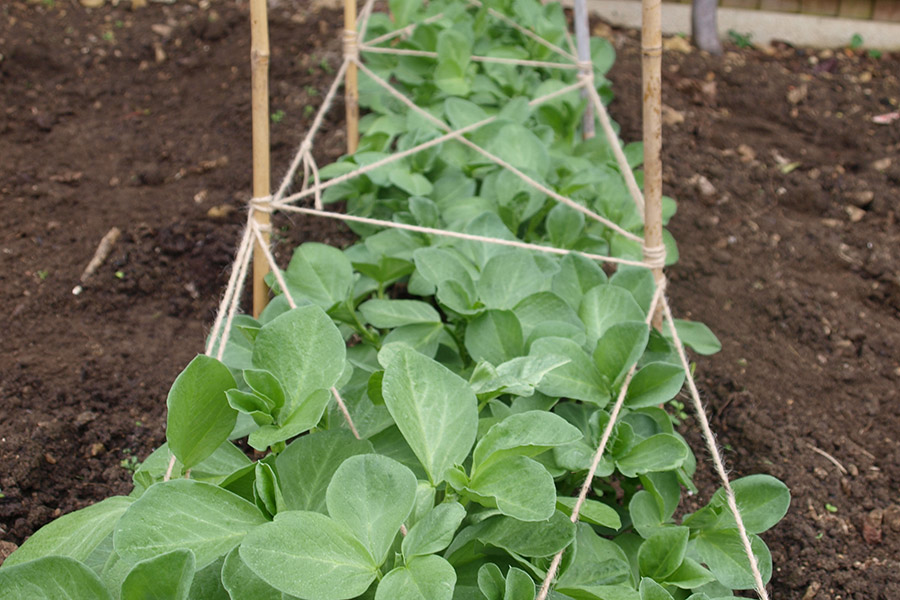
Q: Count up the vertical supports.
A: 4